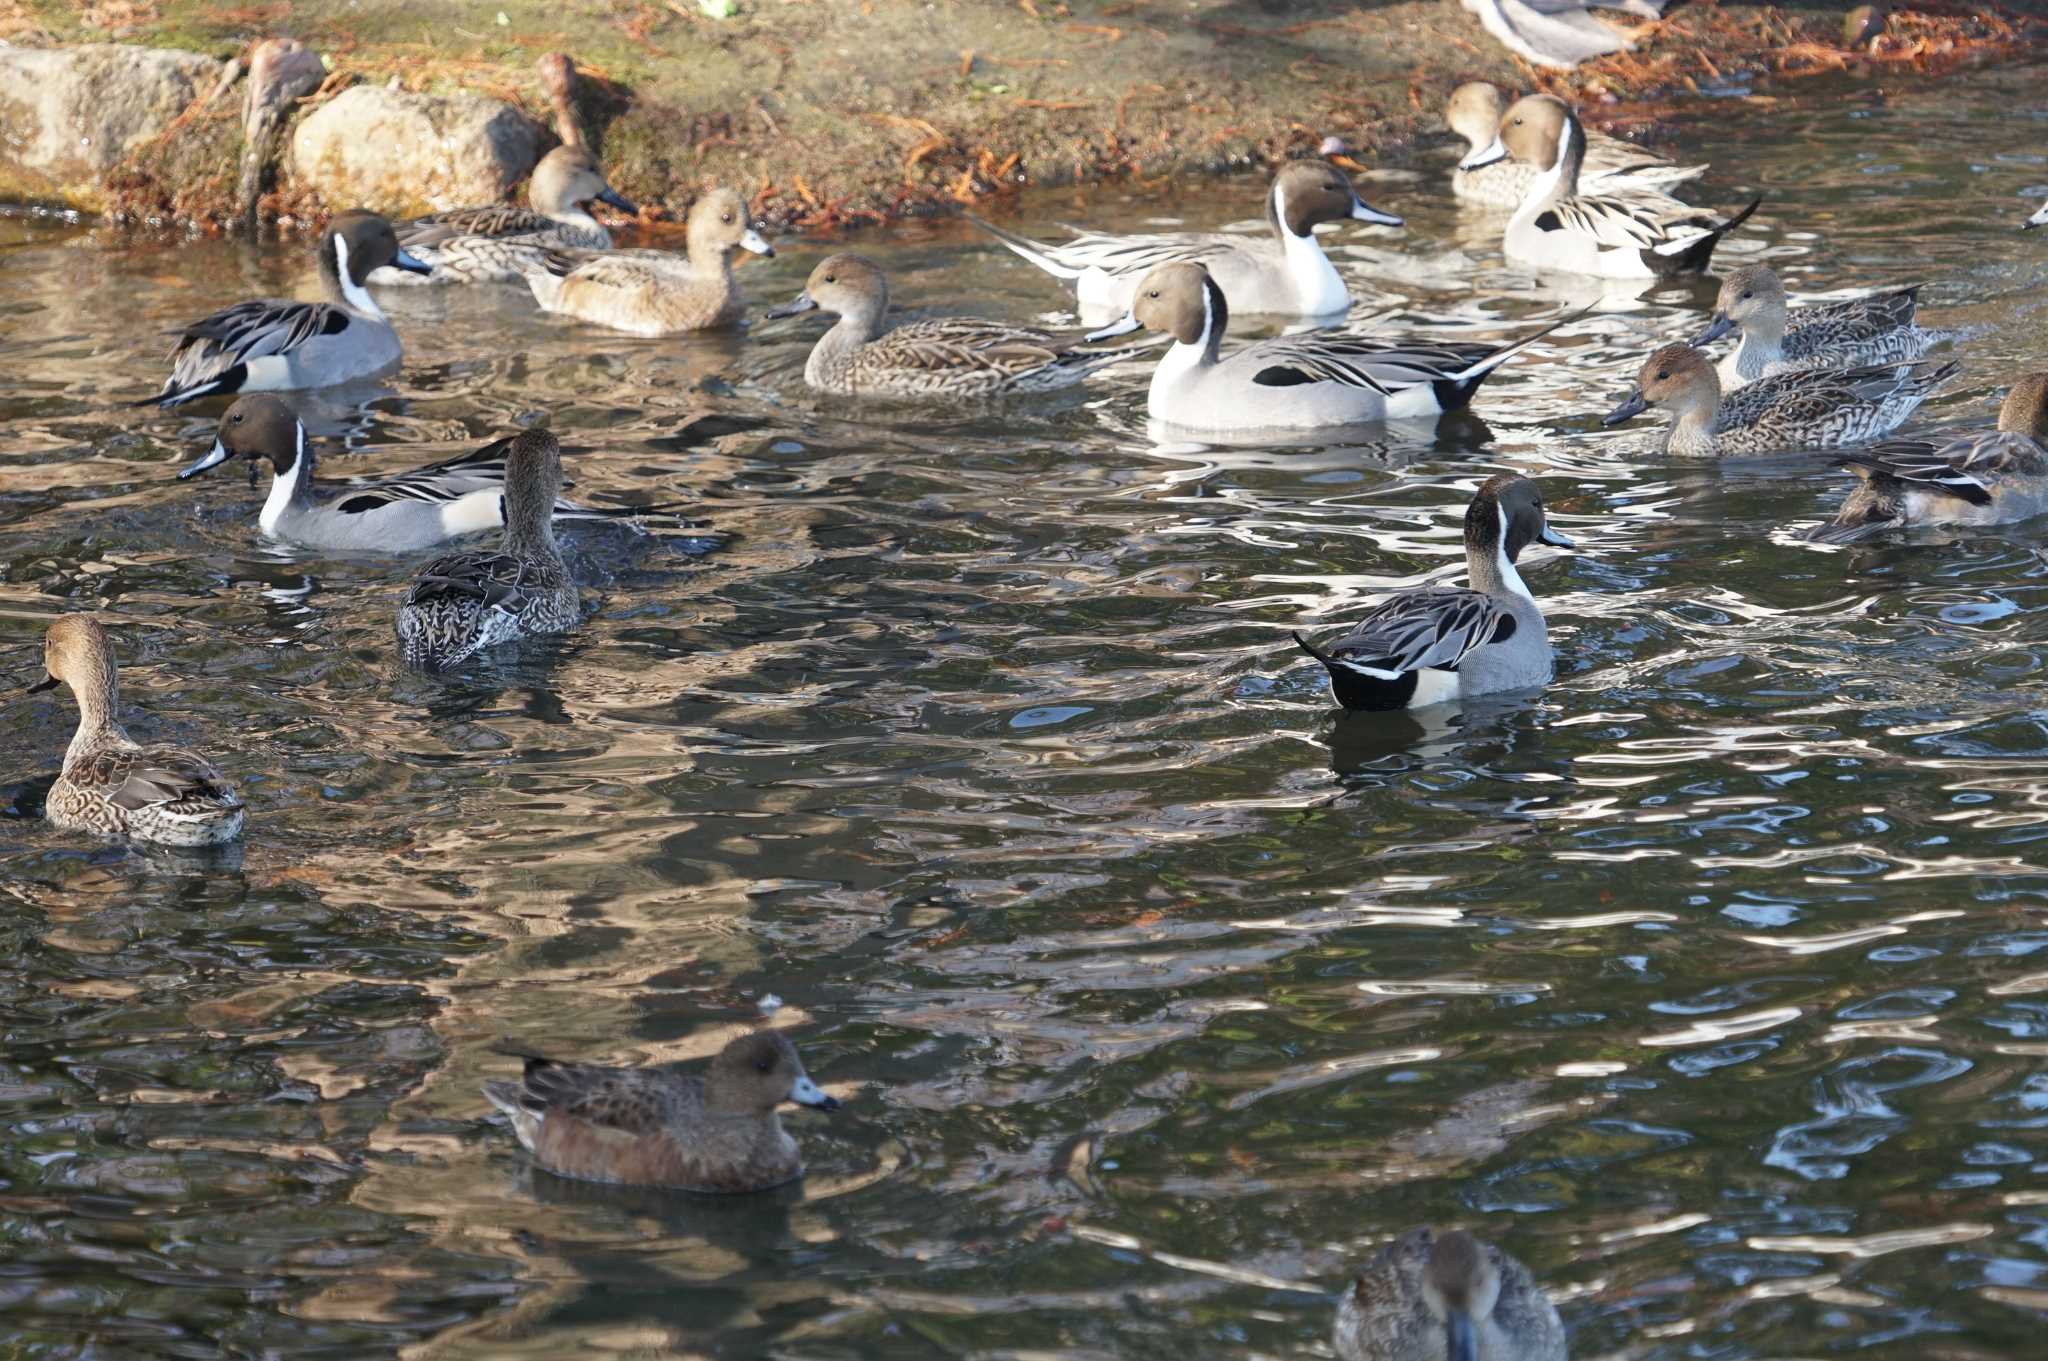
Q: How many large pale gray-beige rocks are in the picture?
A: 2